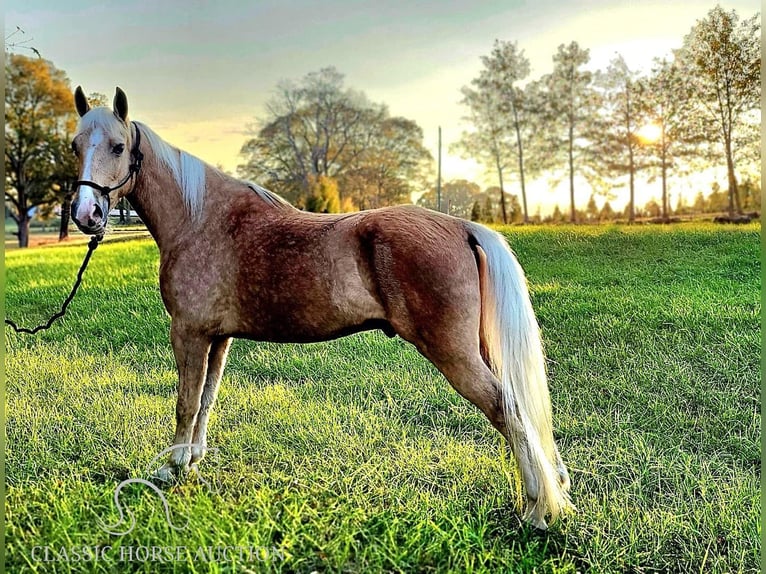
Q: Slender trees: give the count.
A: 6